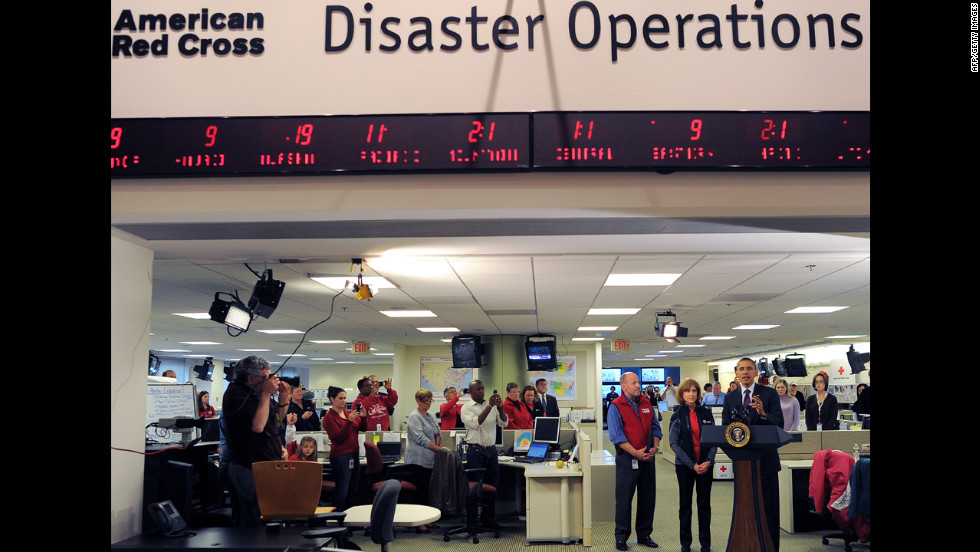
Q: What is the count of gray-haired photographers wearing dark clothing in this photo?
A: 1